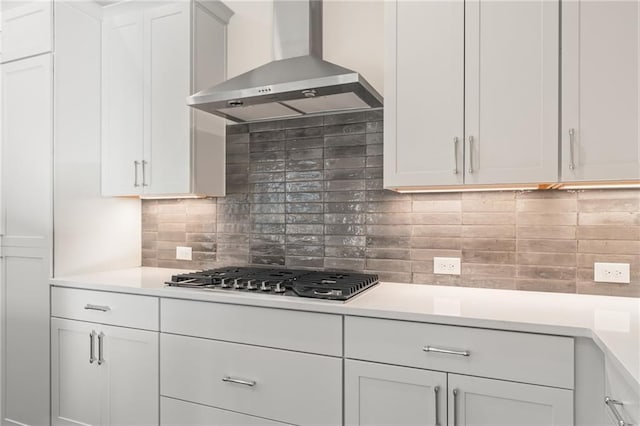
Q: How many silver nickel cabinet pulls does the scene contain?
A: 13